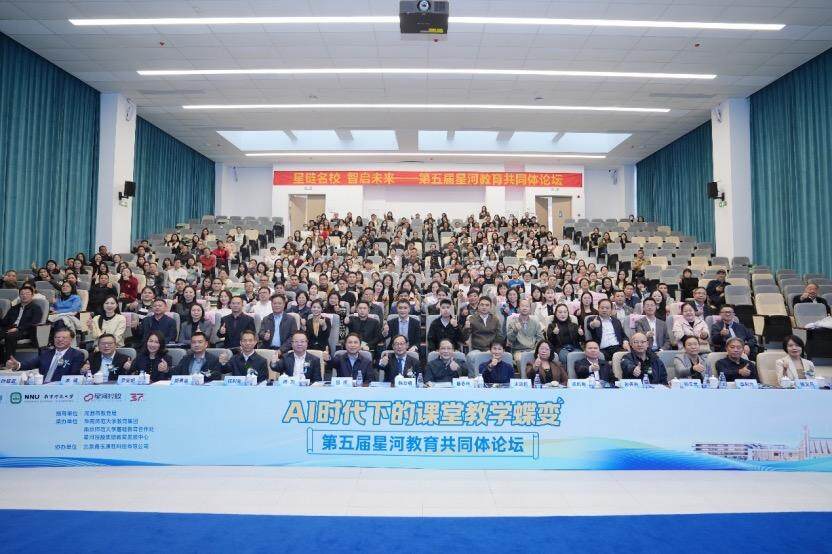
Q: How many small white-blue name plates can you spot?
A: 15